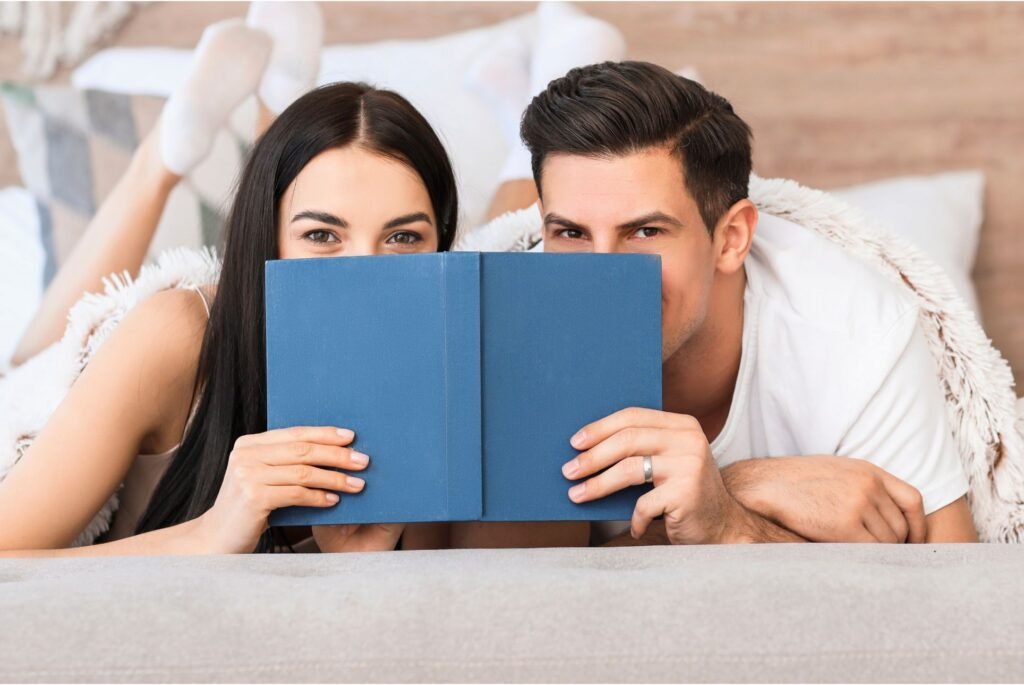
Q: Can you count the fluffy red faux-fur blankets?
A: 0